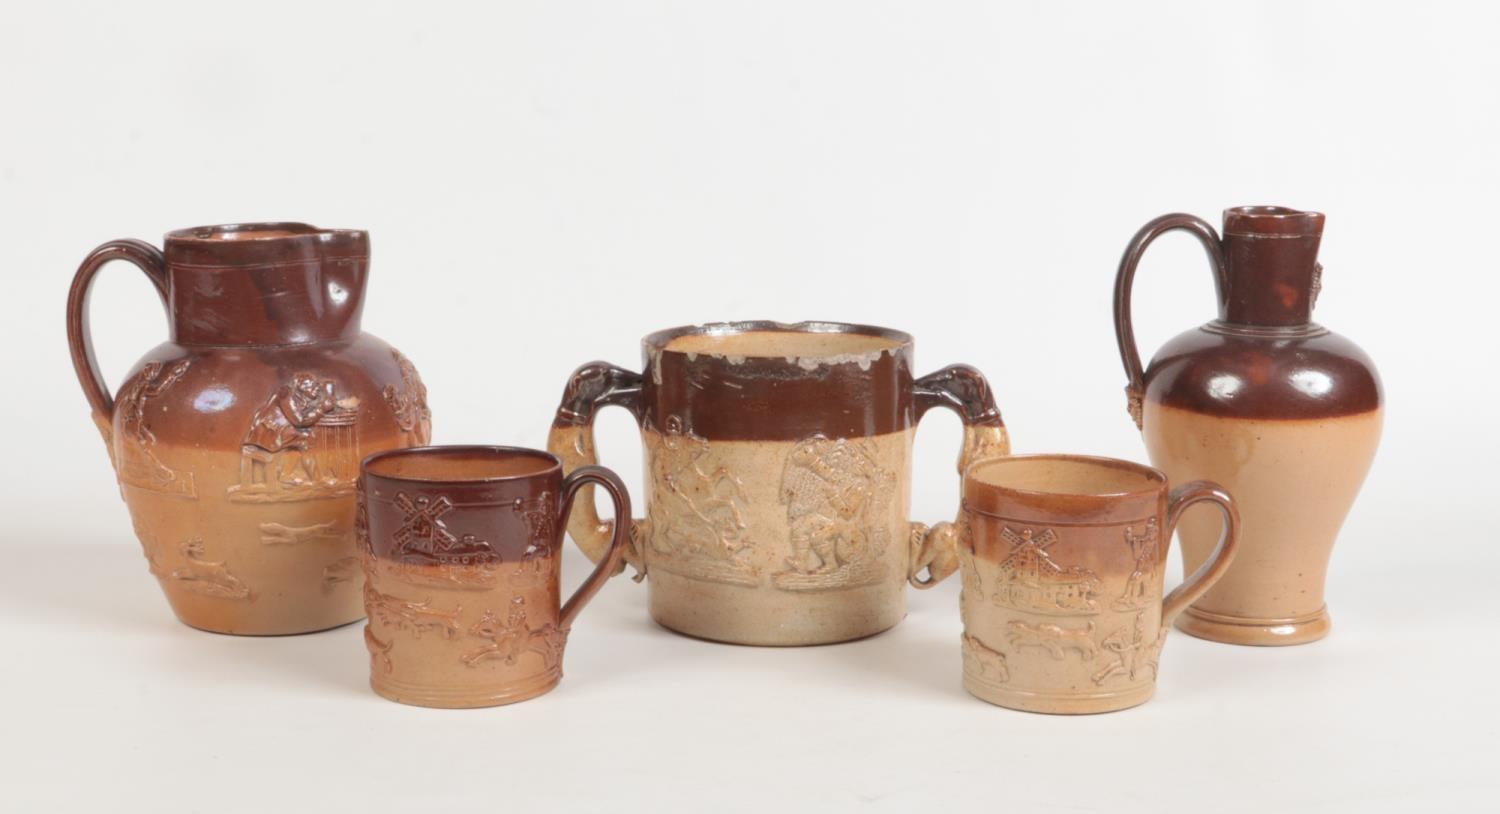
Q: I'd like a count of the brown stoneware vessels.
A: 5